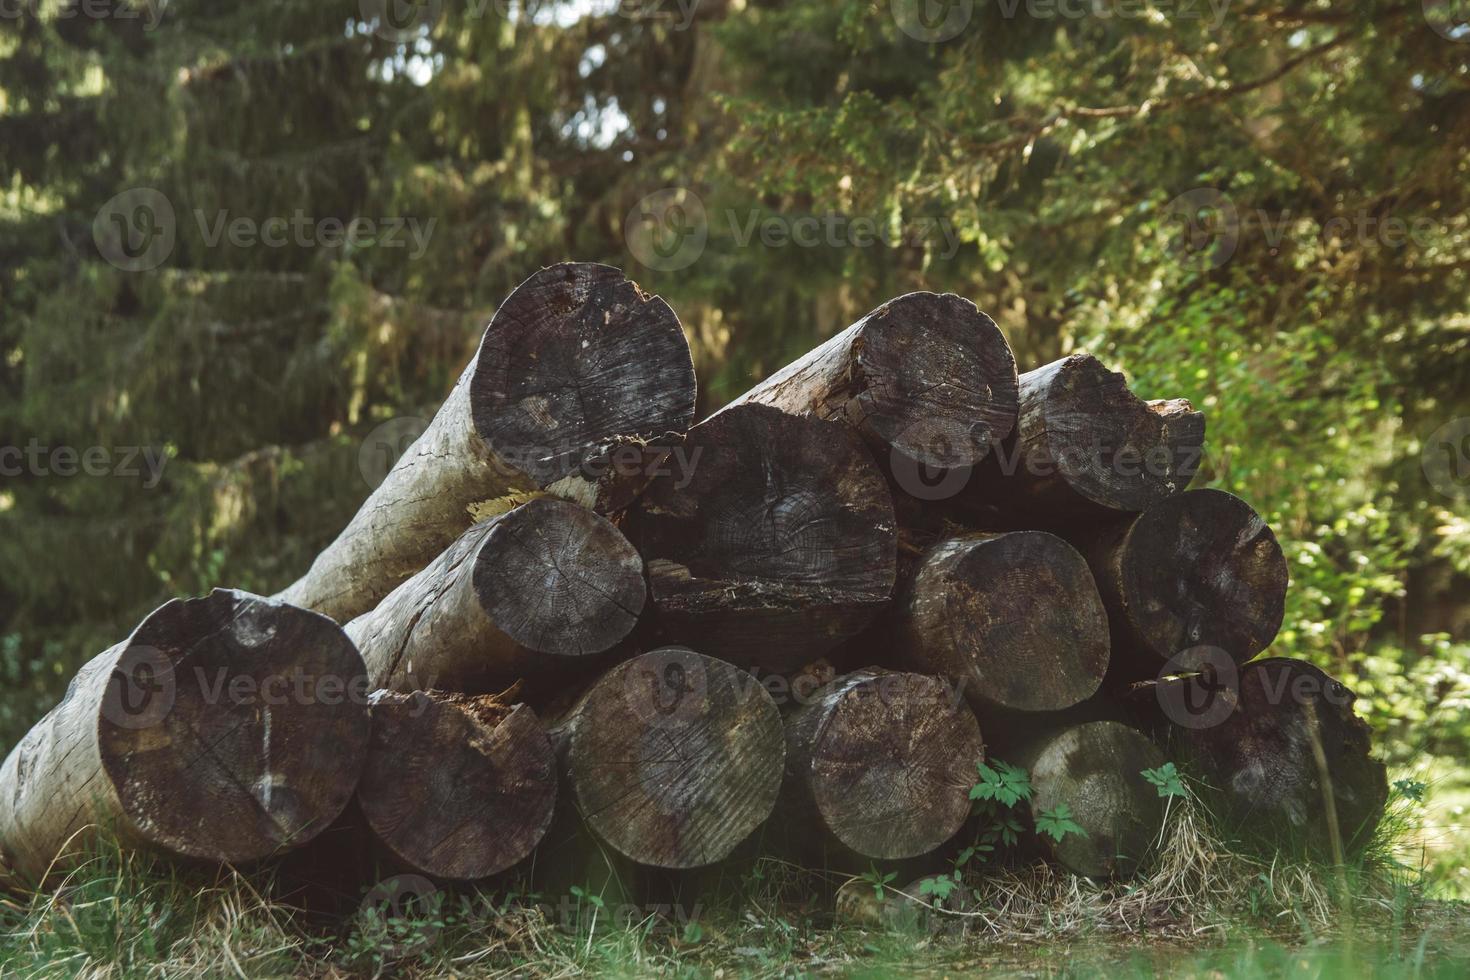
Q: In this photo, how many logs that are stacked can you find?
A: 13